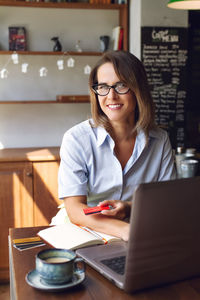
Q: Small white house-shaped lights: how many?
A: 7